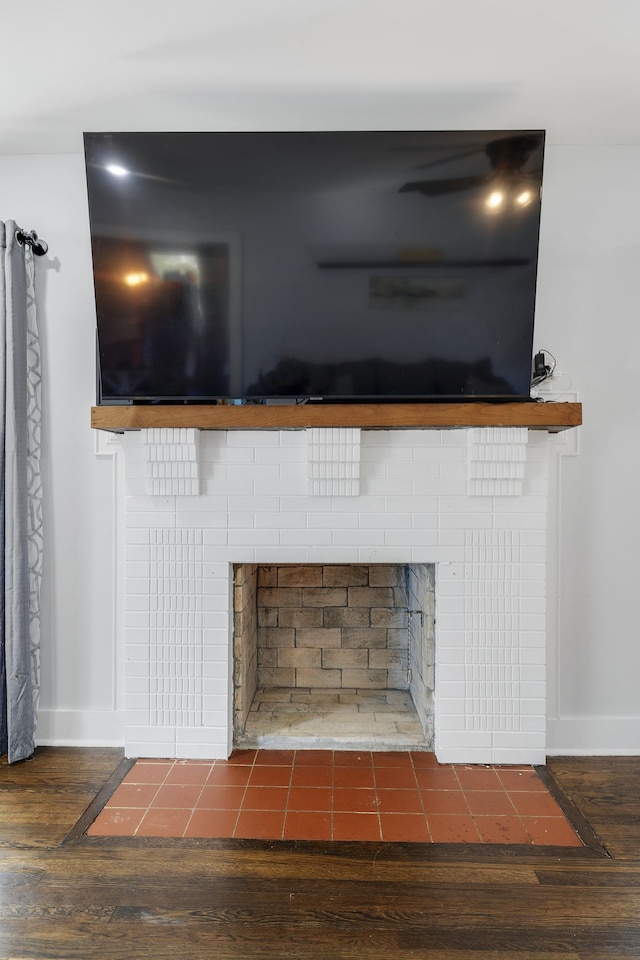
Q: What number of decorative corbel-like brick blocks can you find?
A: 3